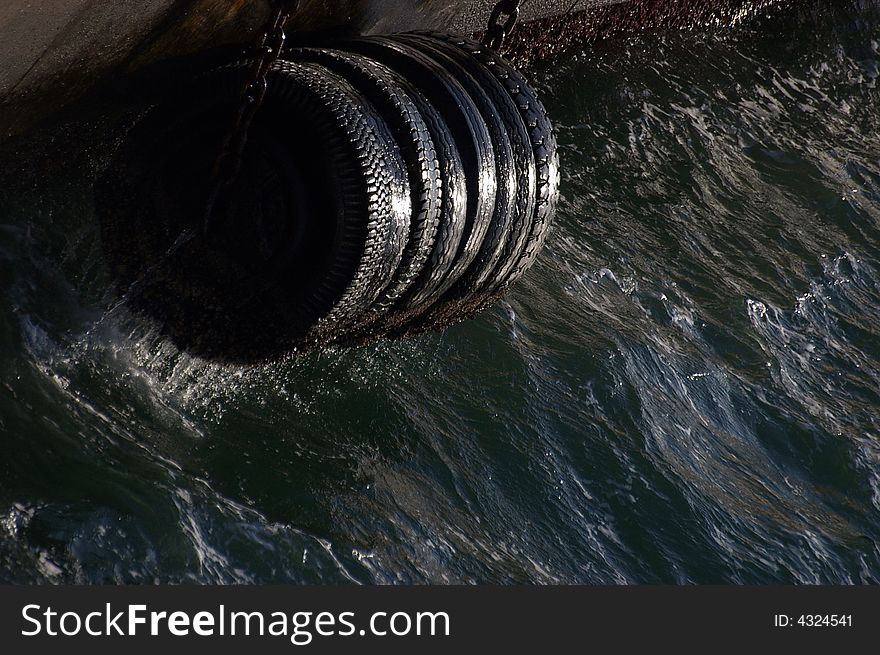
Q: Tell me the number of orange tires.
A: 0